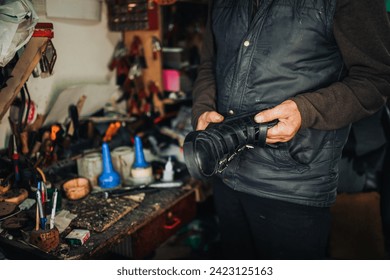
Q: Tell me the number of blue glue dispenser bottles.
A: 2